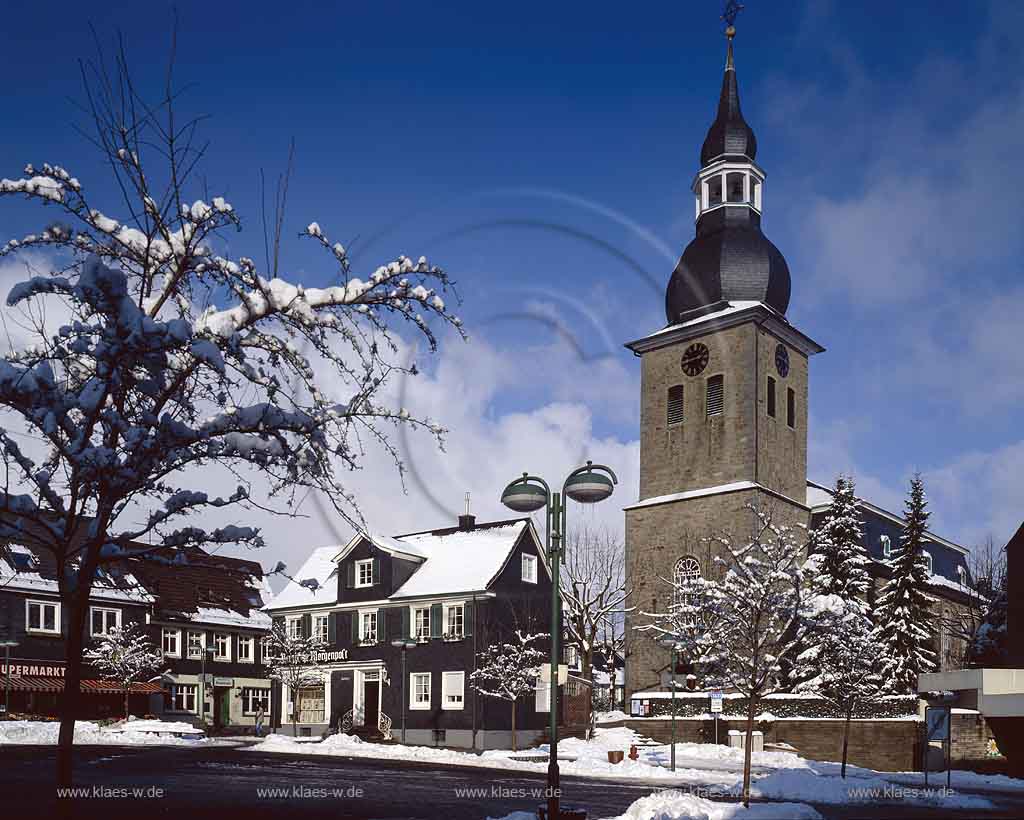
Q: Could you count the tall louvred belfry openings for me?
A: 4